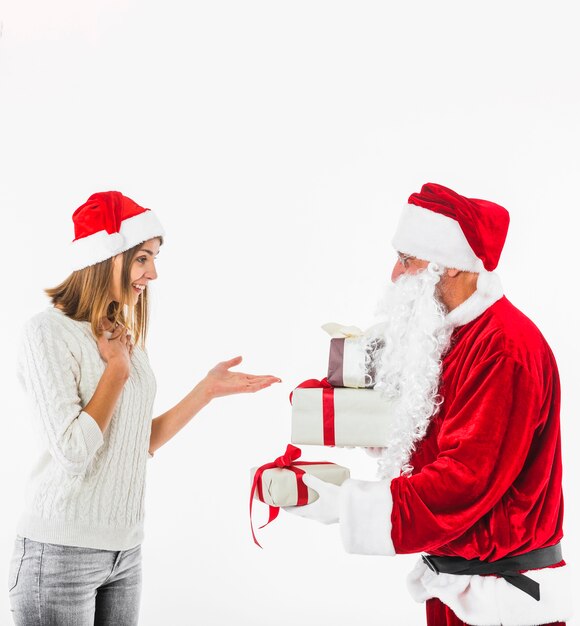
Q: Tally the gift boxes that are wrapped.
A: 3